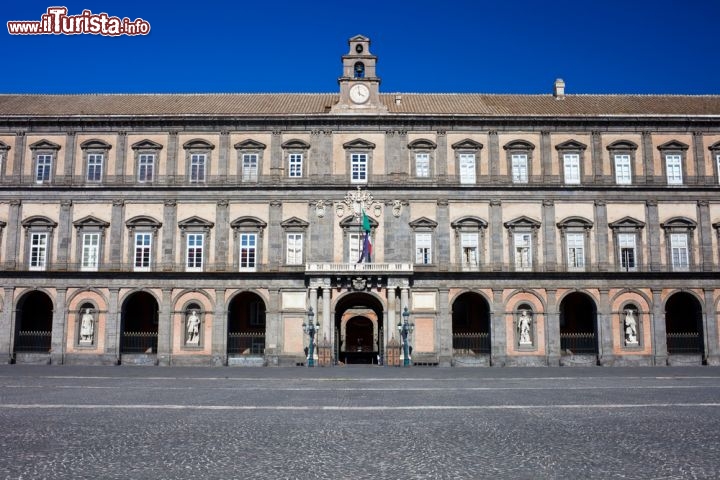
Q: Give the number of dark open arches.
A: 7